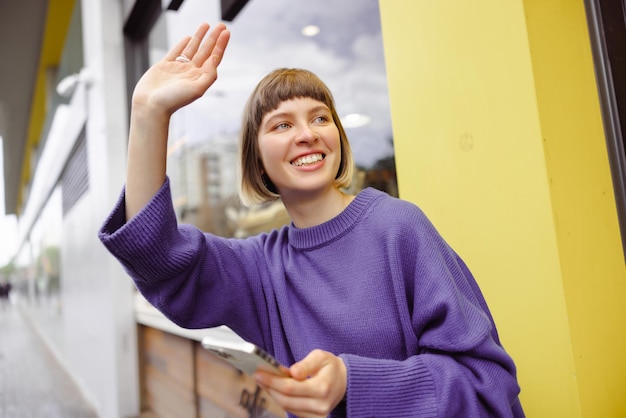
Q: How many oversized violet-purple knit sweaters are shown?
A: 1